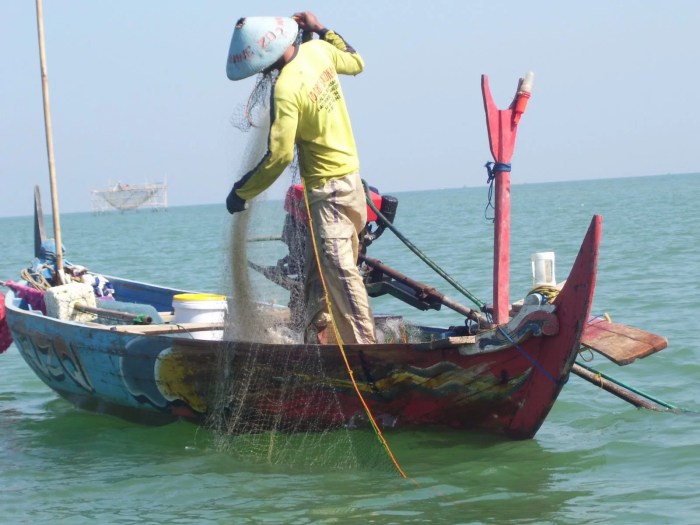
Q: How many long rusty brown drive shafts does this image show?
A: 1